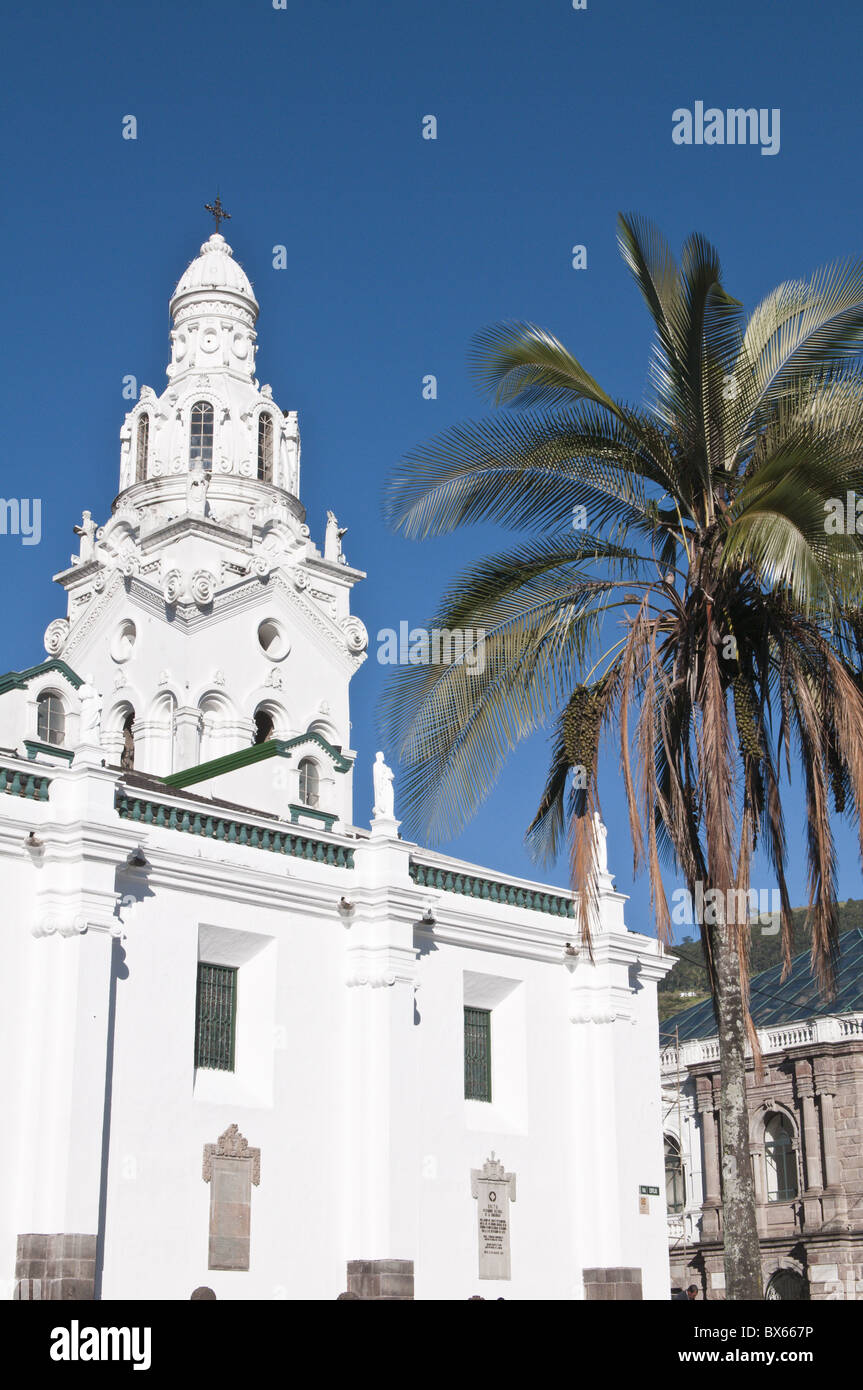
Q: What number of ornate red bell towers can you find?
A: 0